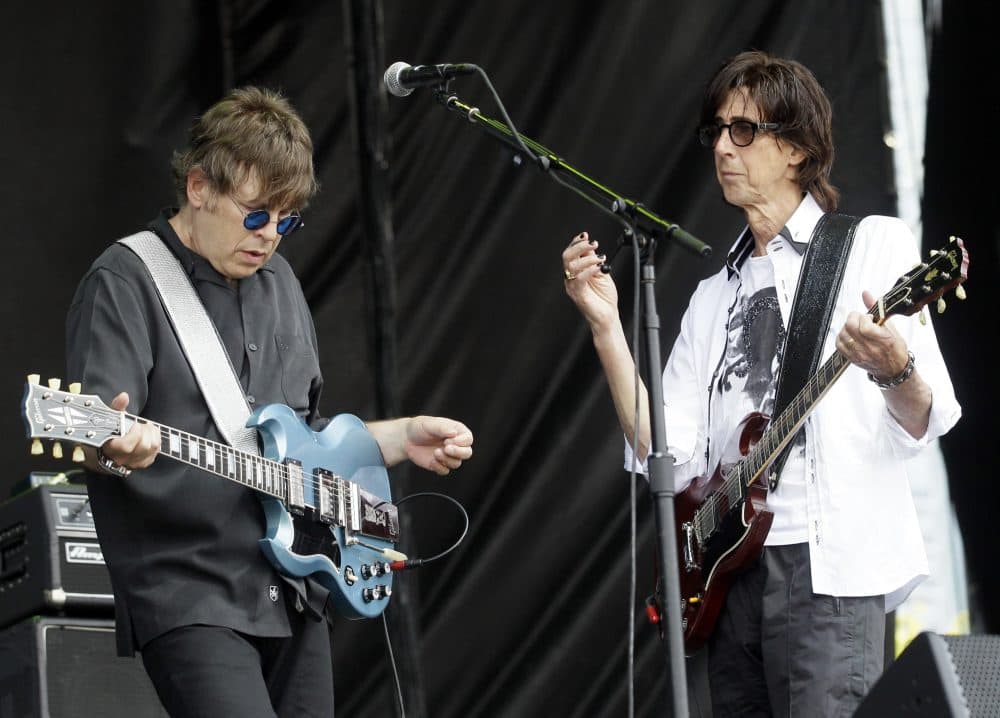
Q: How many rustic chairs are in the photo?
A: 0